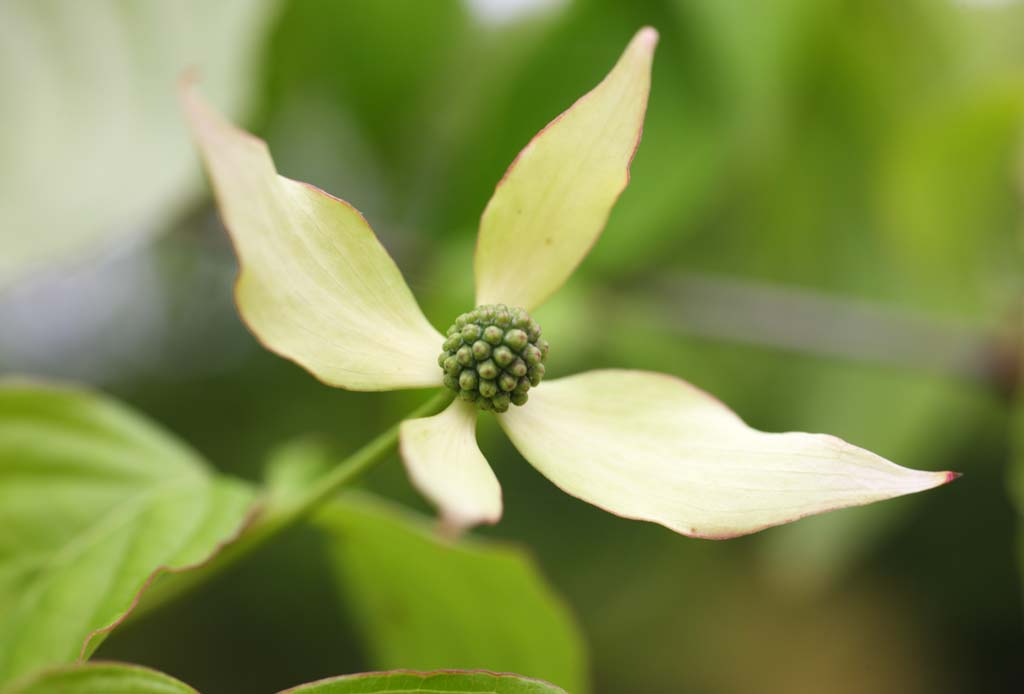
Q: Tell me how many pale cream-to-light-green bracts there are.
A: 4